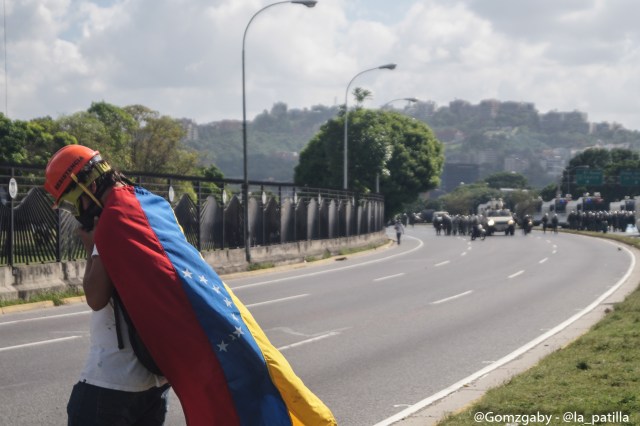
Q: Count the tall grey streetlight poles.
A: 3